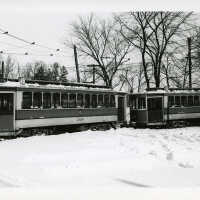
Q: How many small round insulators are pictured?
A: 6